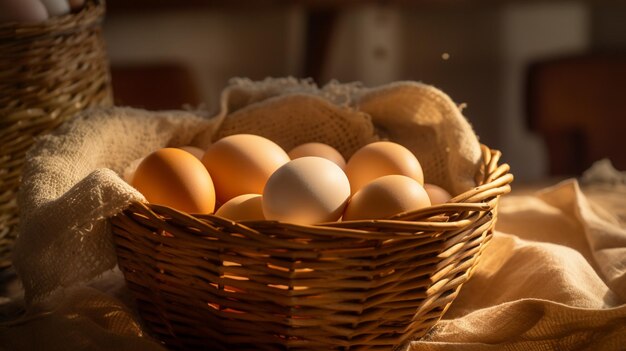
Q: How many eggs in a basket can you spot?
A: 9